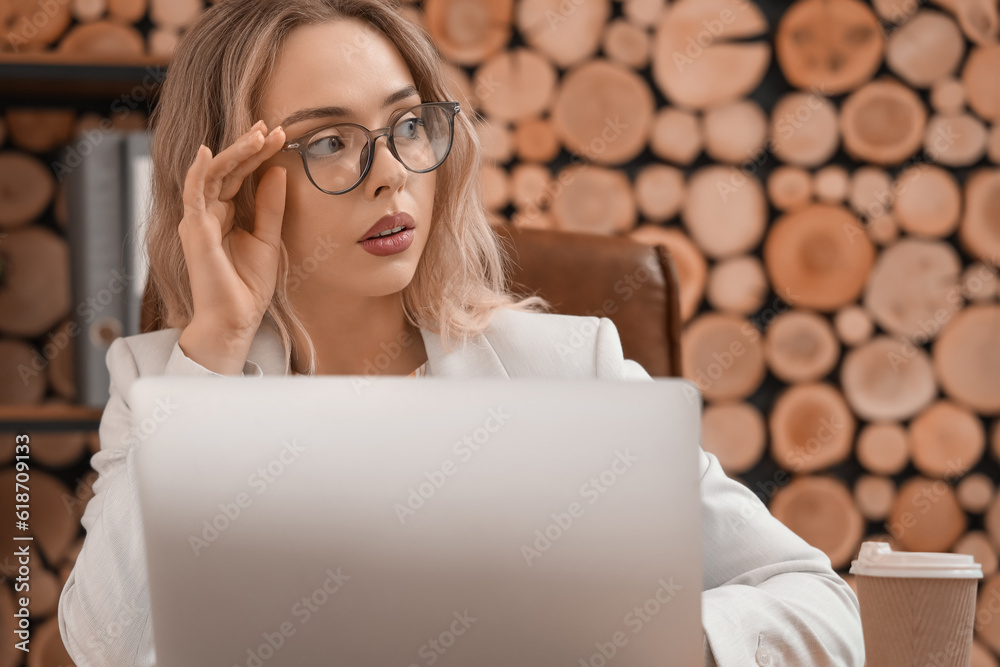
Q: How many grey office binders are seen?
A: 2